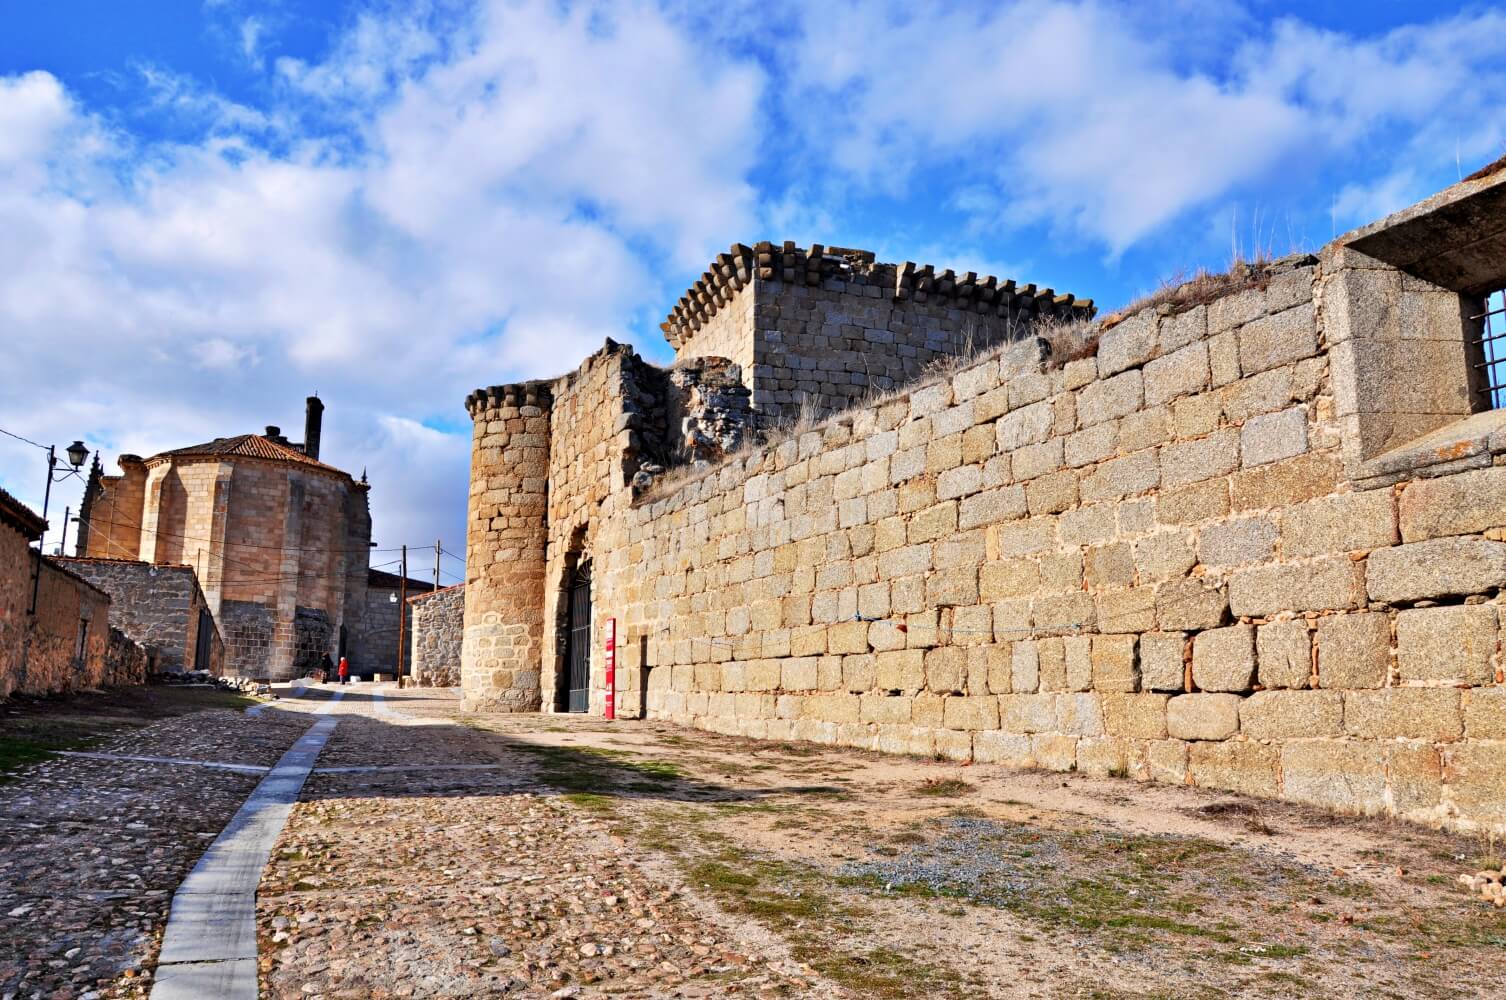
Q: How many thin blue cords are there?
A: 1